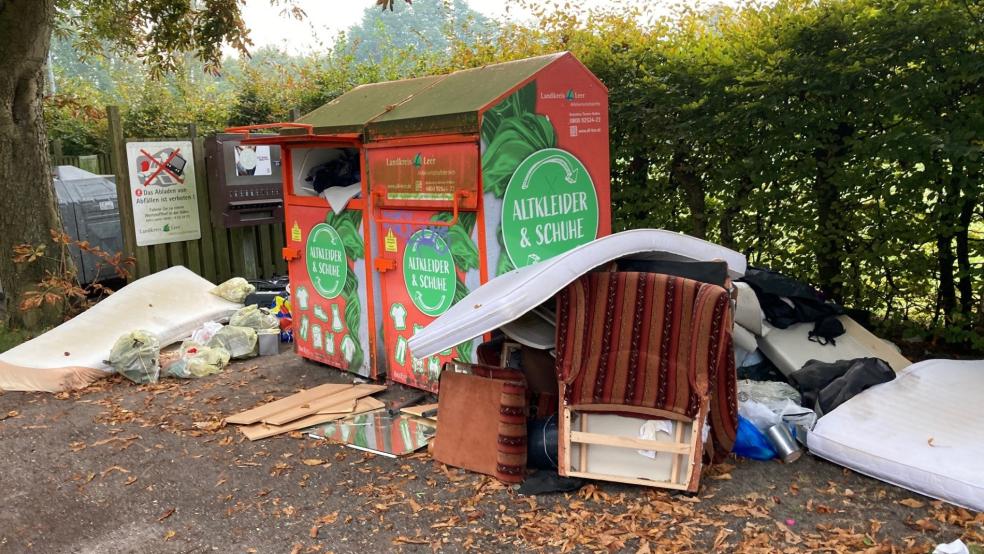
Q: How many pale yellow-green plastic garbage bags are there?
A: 5